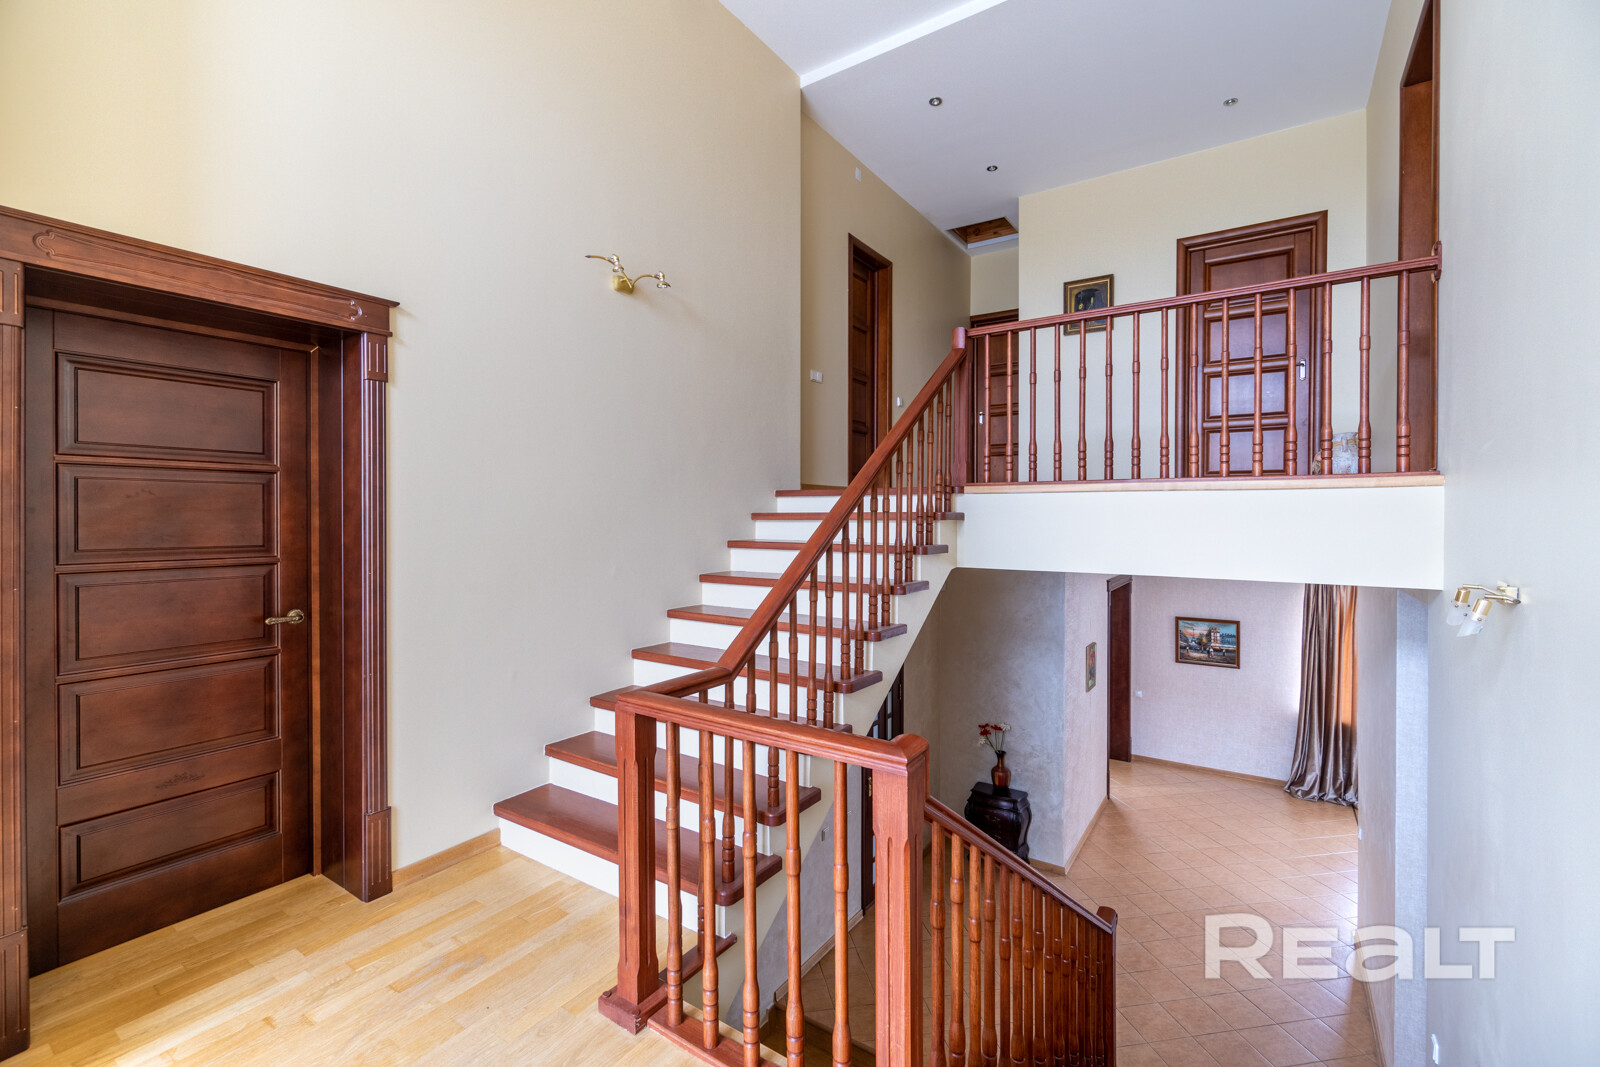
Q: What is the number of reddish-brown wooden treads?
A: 9